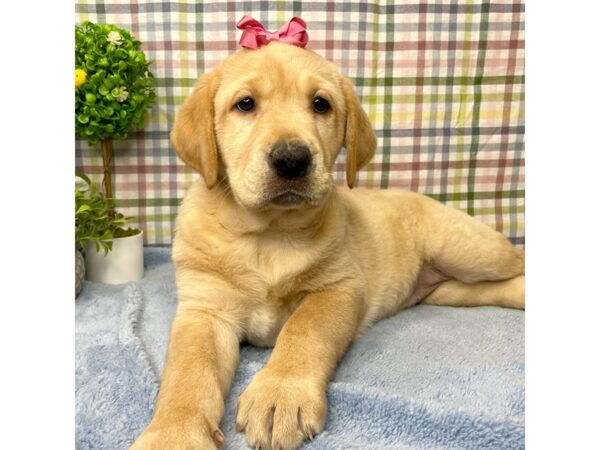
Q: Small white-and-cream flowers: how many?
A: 2